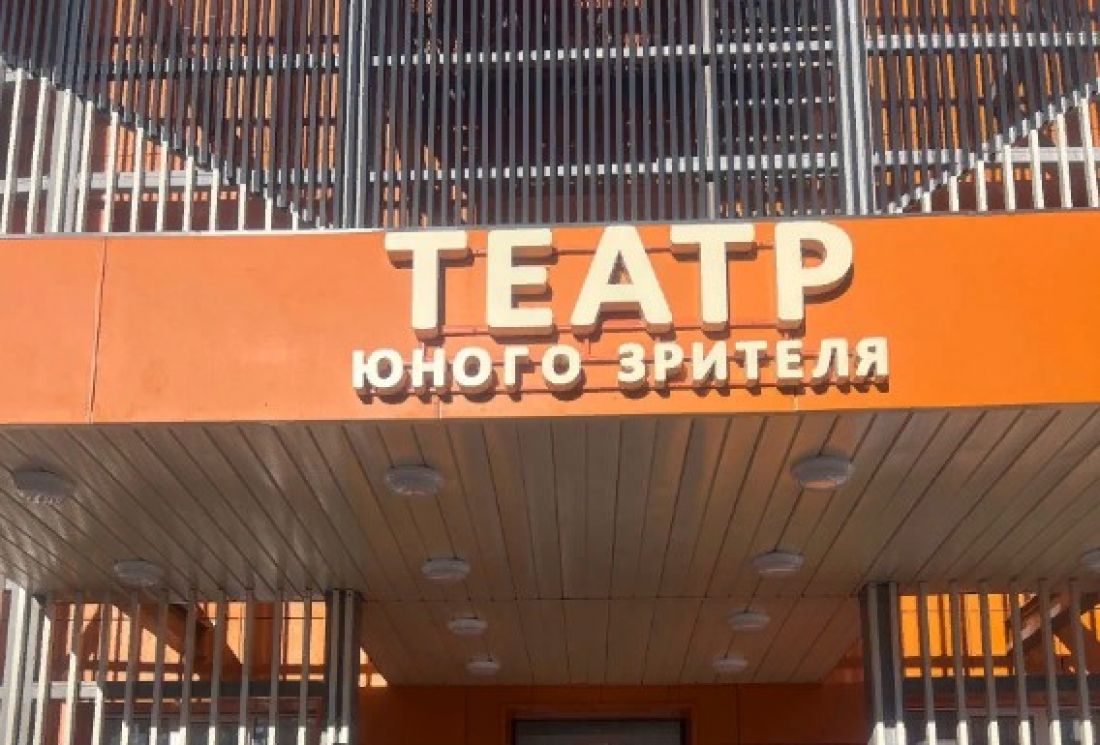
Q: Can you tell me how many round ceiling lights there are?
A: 11